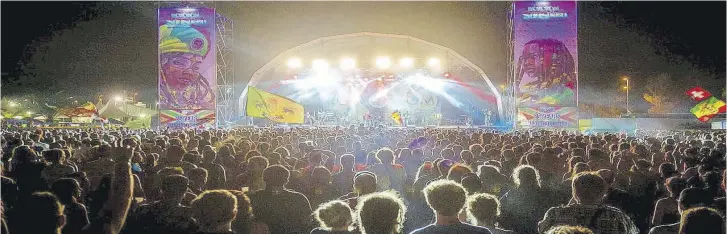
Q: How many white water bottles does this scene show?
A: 0